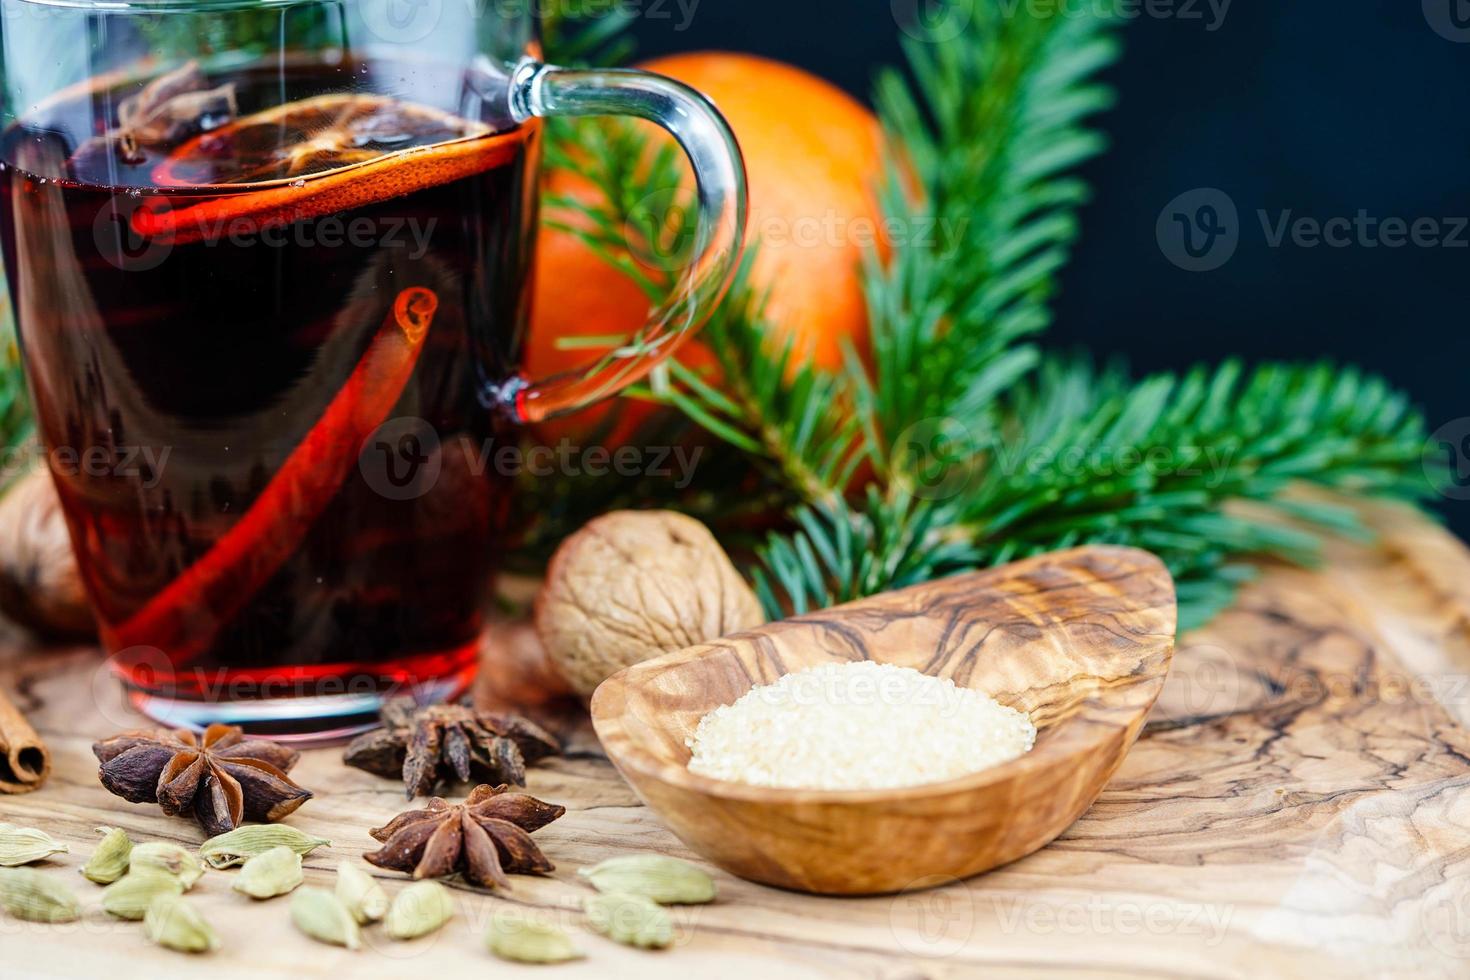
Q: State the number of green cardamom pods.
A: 14